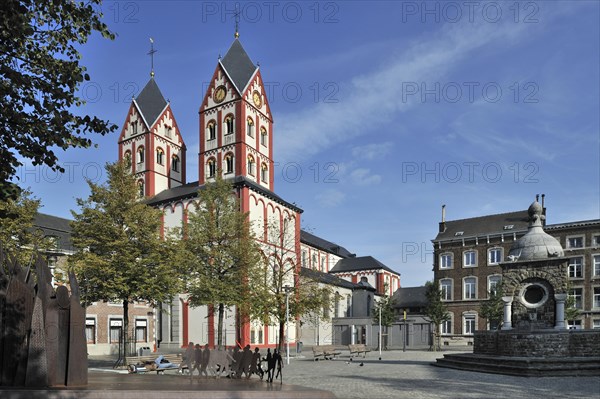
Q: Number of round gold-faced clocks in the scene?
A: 2